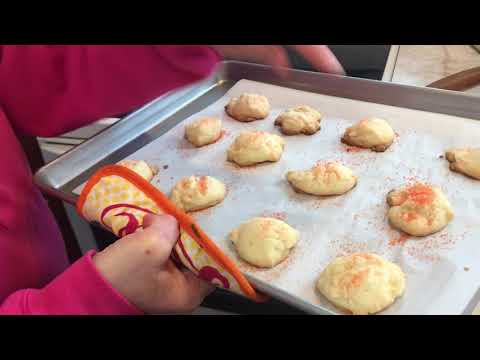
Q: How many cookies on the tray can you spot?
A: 12